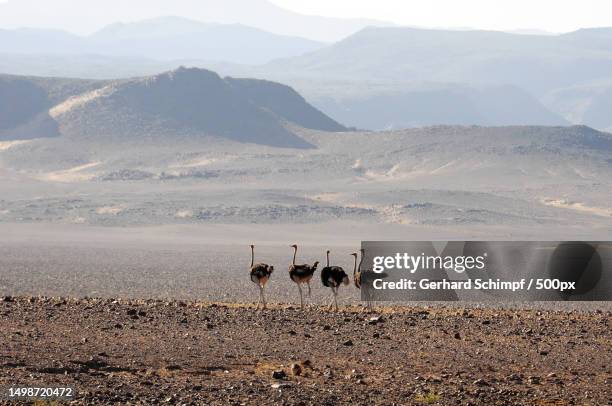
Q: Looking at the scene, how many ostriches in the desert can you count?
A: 5